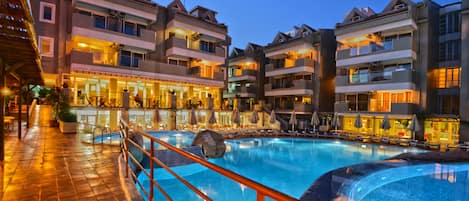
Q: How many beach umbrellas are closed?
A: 12